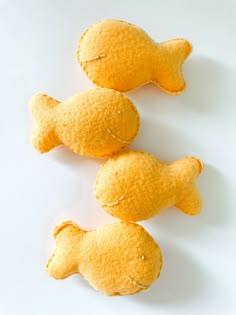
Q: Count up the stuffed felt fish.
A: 4